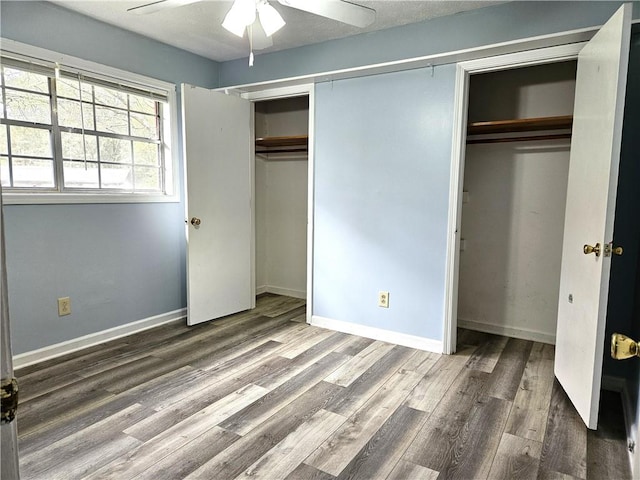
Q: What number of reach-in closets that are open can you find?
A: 2